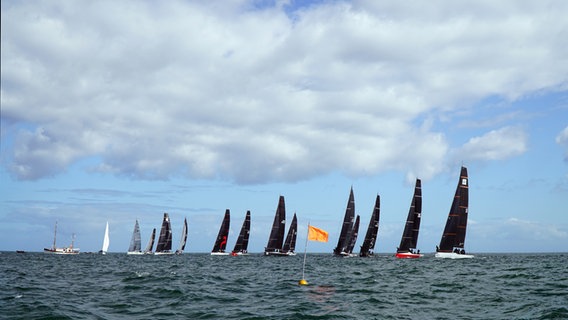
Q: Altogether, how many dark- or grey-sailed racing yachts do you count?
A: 13